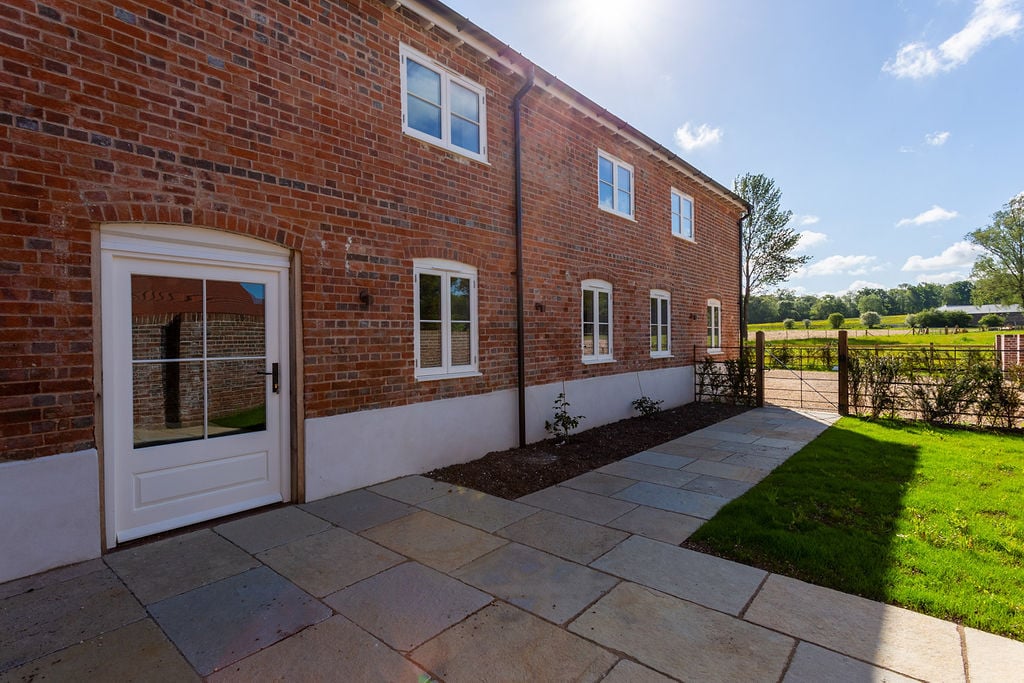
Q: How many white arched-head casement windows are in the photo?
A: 4